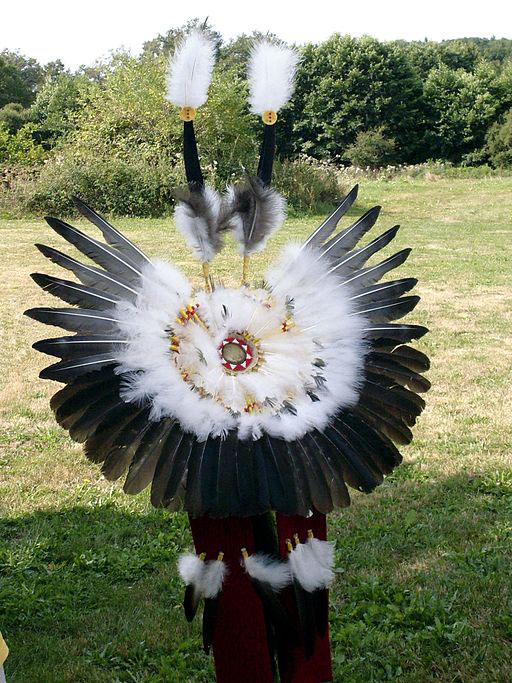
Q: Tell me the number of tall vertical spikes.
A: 2